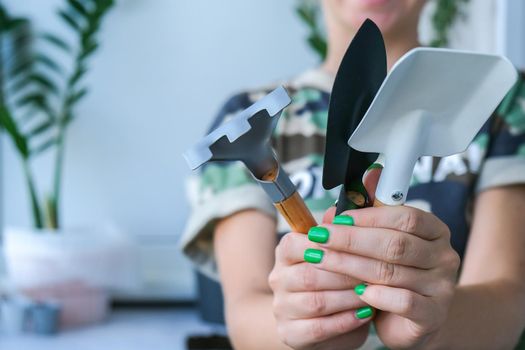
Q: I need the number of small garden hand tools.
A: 3